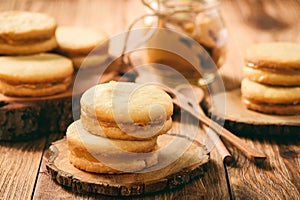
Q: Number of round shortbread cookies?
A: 7